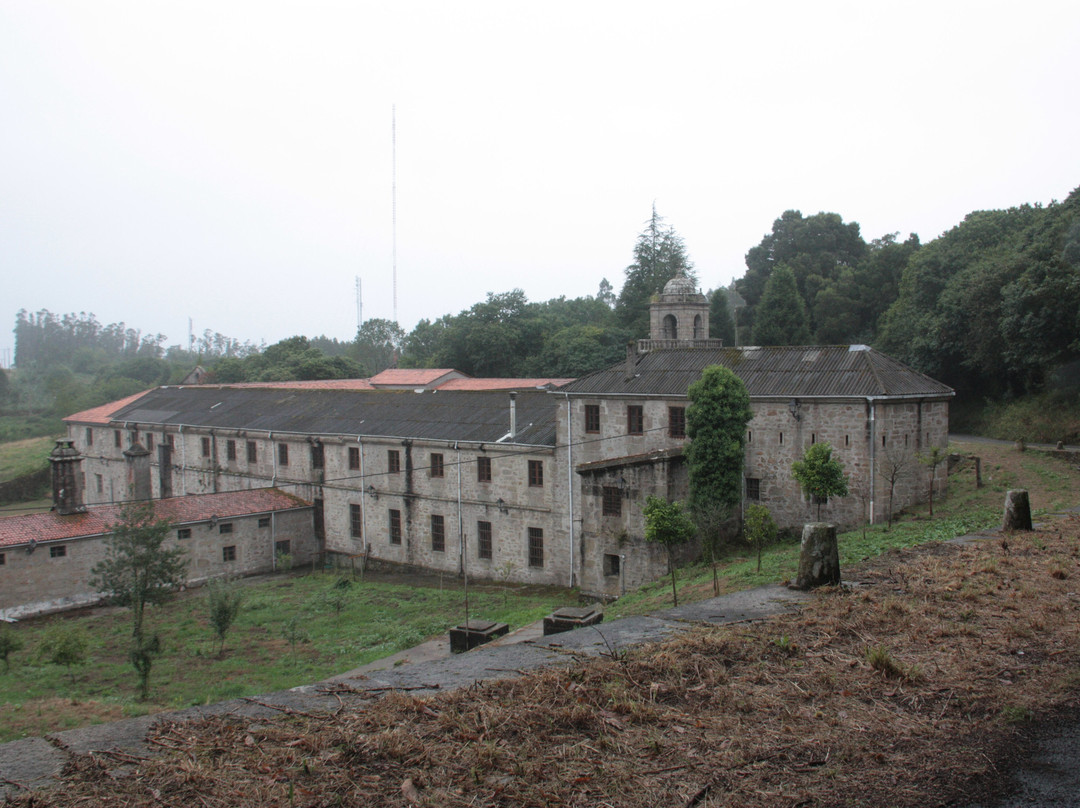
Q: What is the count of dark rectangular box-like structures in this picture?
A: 2